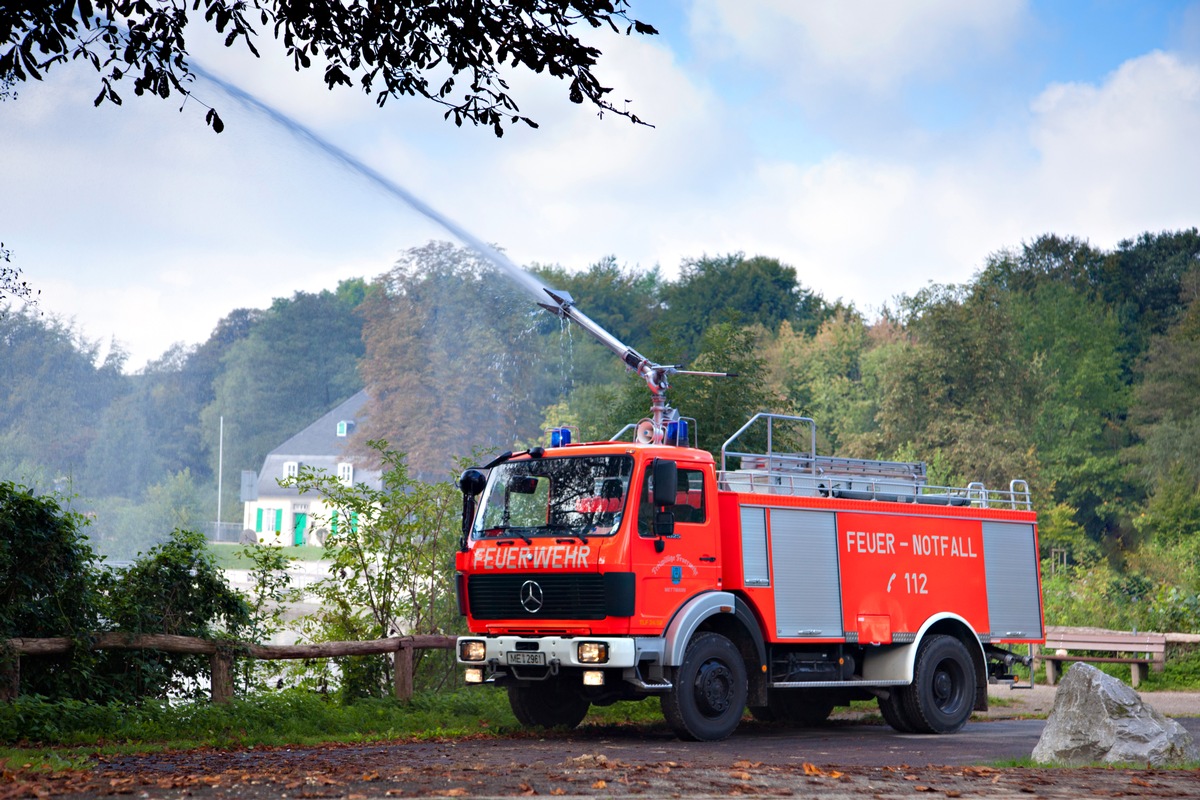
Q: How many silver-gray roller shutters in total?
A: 3